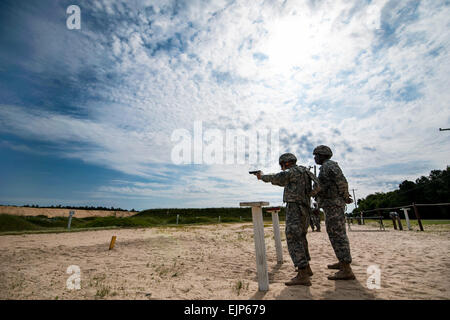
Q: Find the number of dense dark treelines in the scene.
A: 1